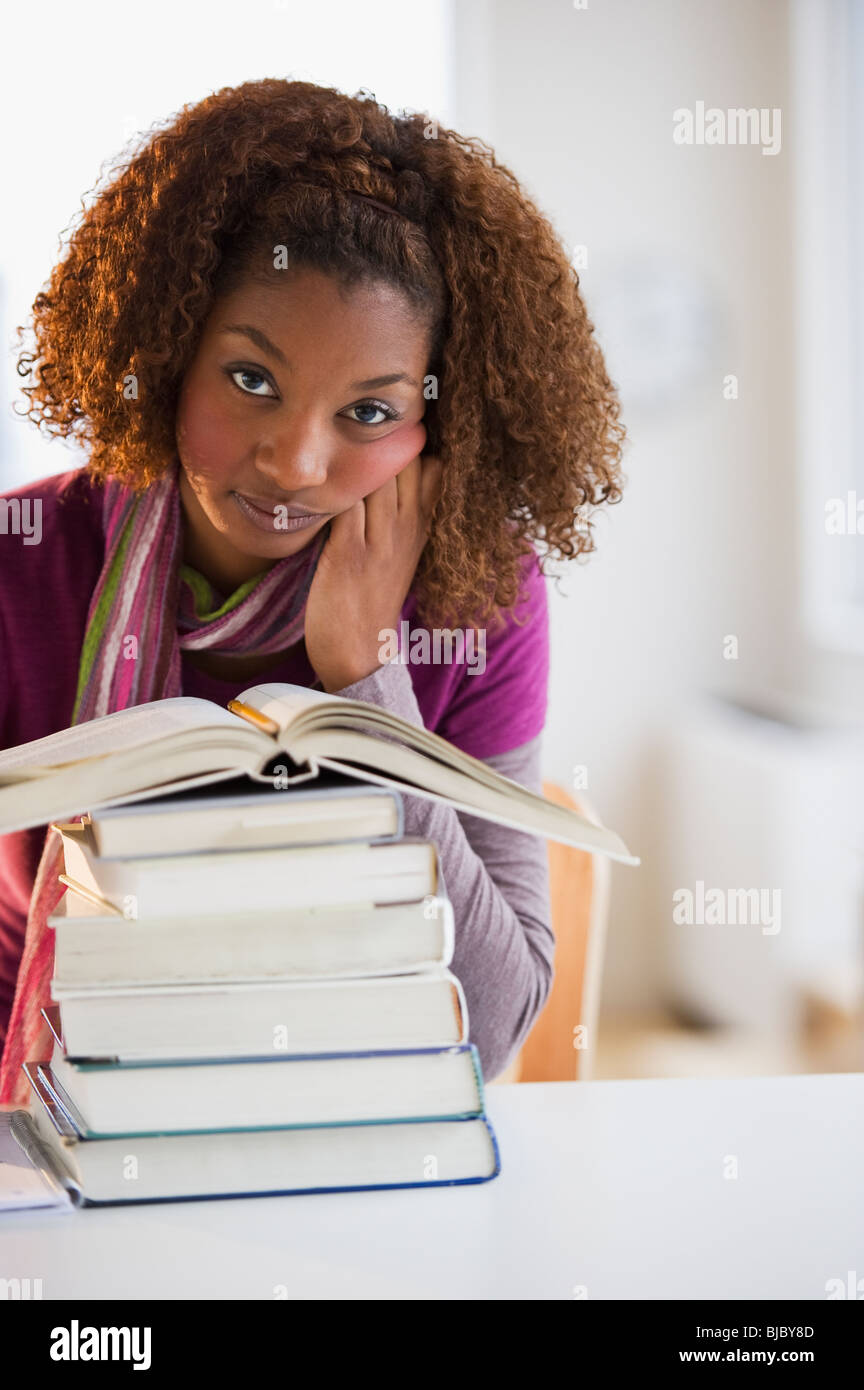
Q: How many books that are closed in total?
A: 6